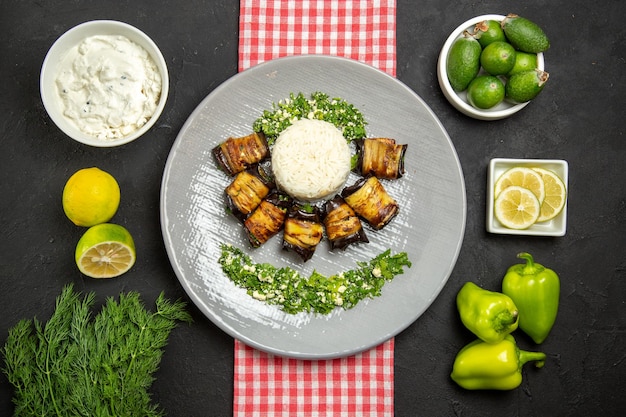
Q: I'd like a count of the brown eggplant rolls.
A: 7